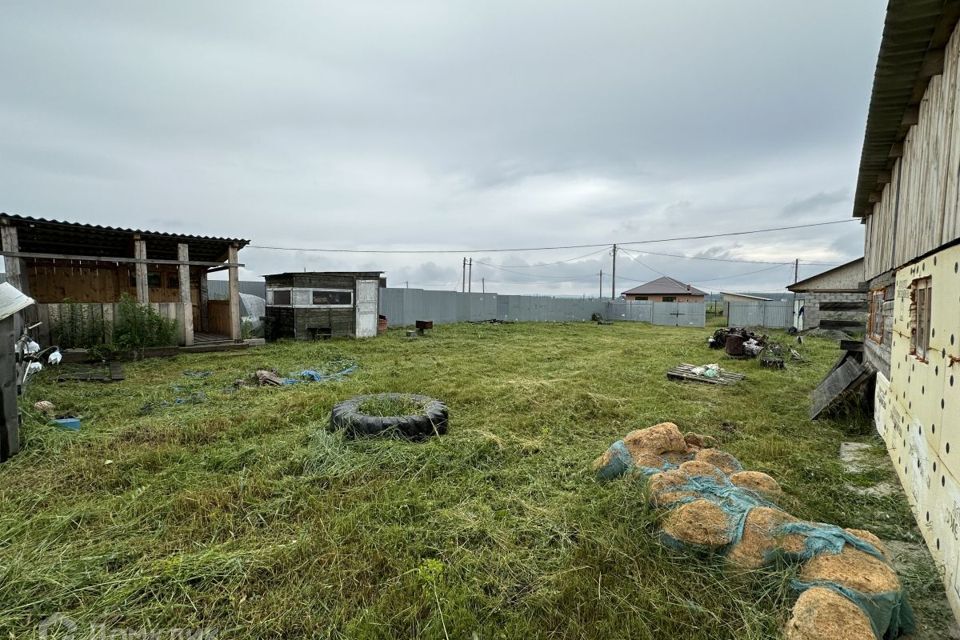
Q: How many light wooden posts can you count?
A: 4